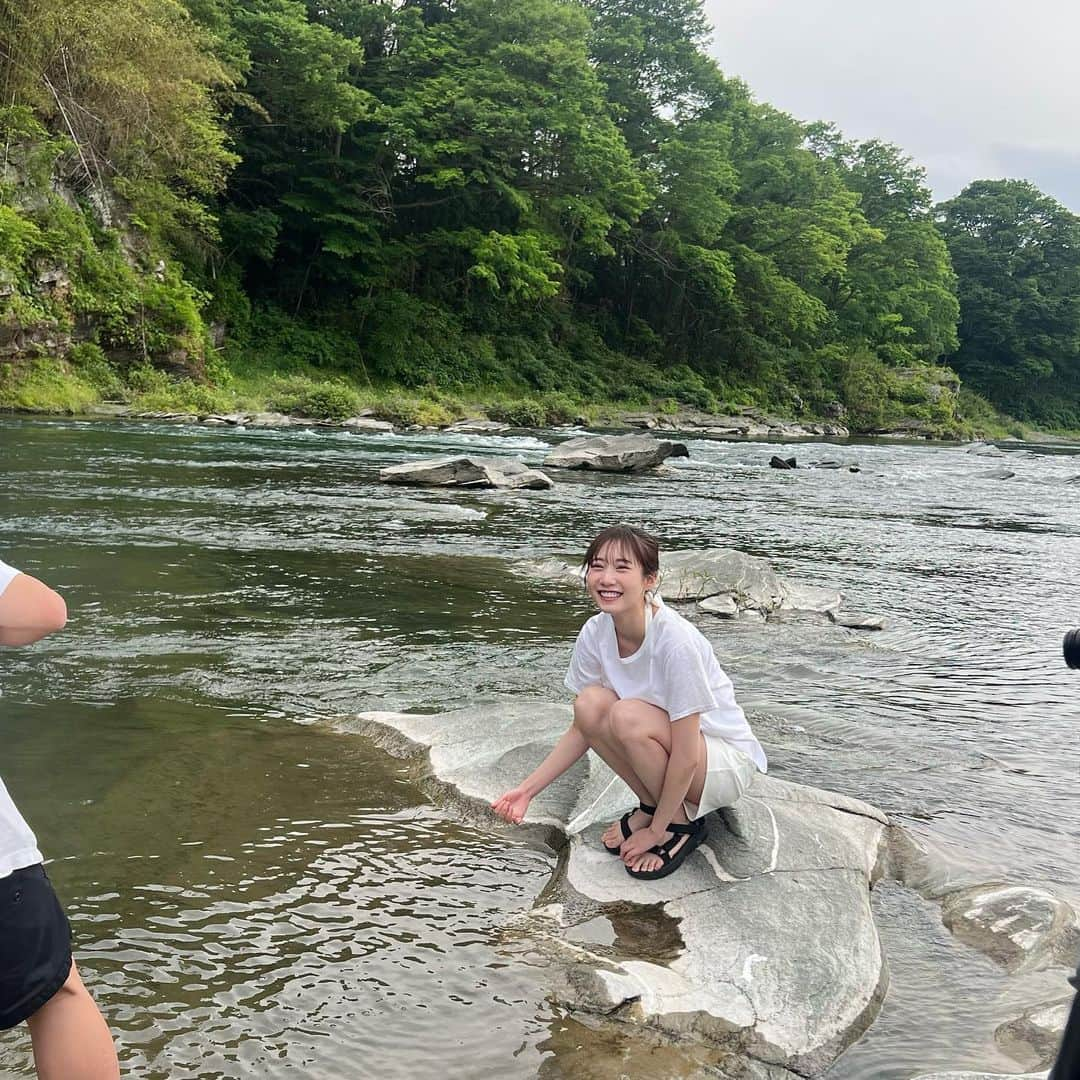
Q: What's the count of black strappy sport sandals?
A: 2